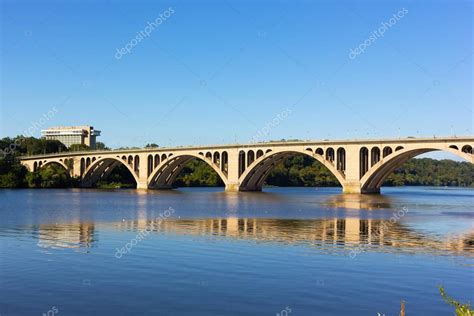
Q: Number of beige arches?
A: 5